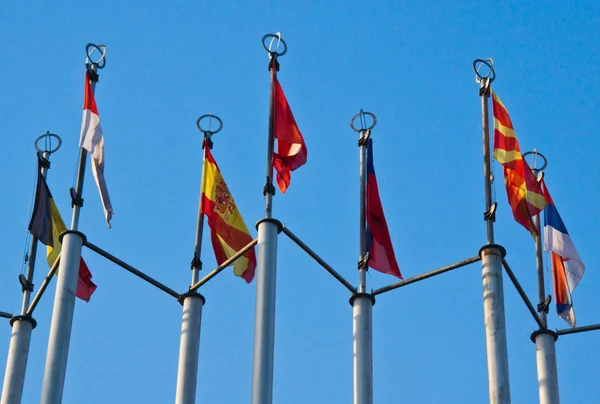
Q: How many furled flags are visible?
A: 7